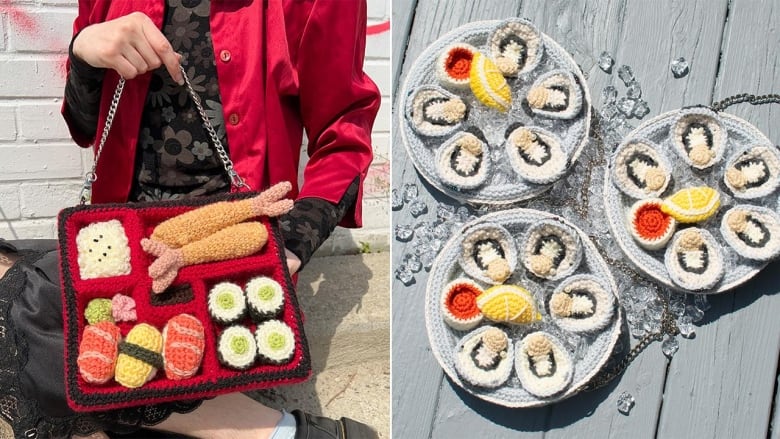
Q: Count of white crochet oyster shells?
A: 15